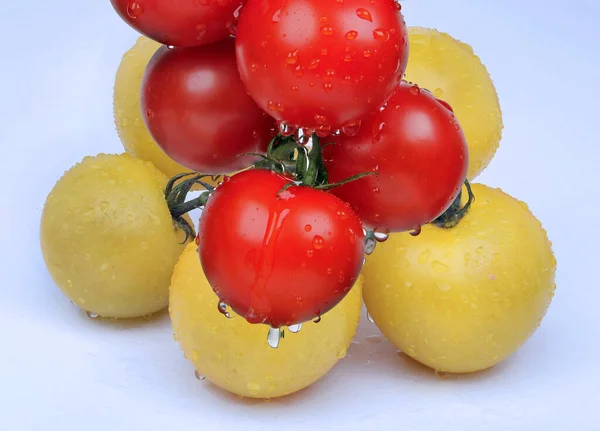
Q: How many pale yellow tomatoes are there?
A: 5